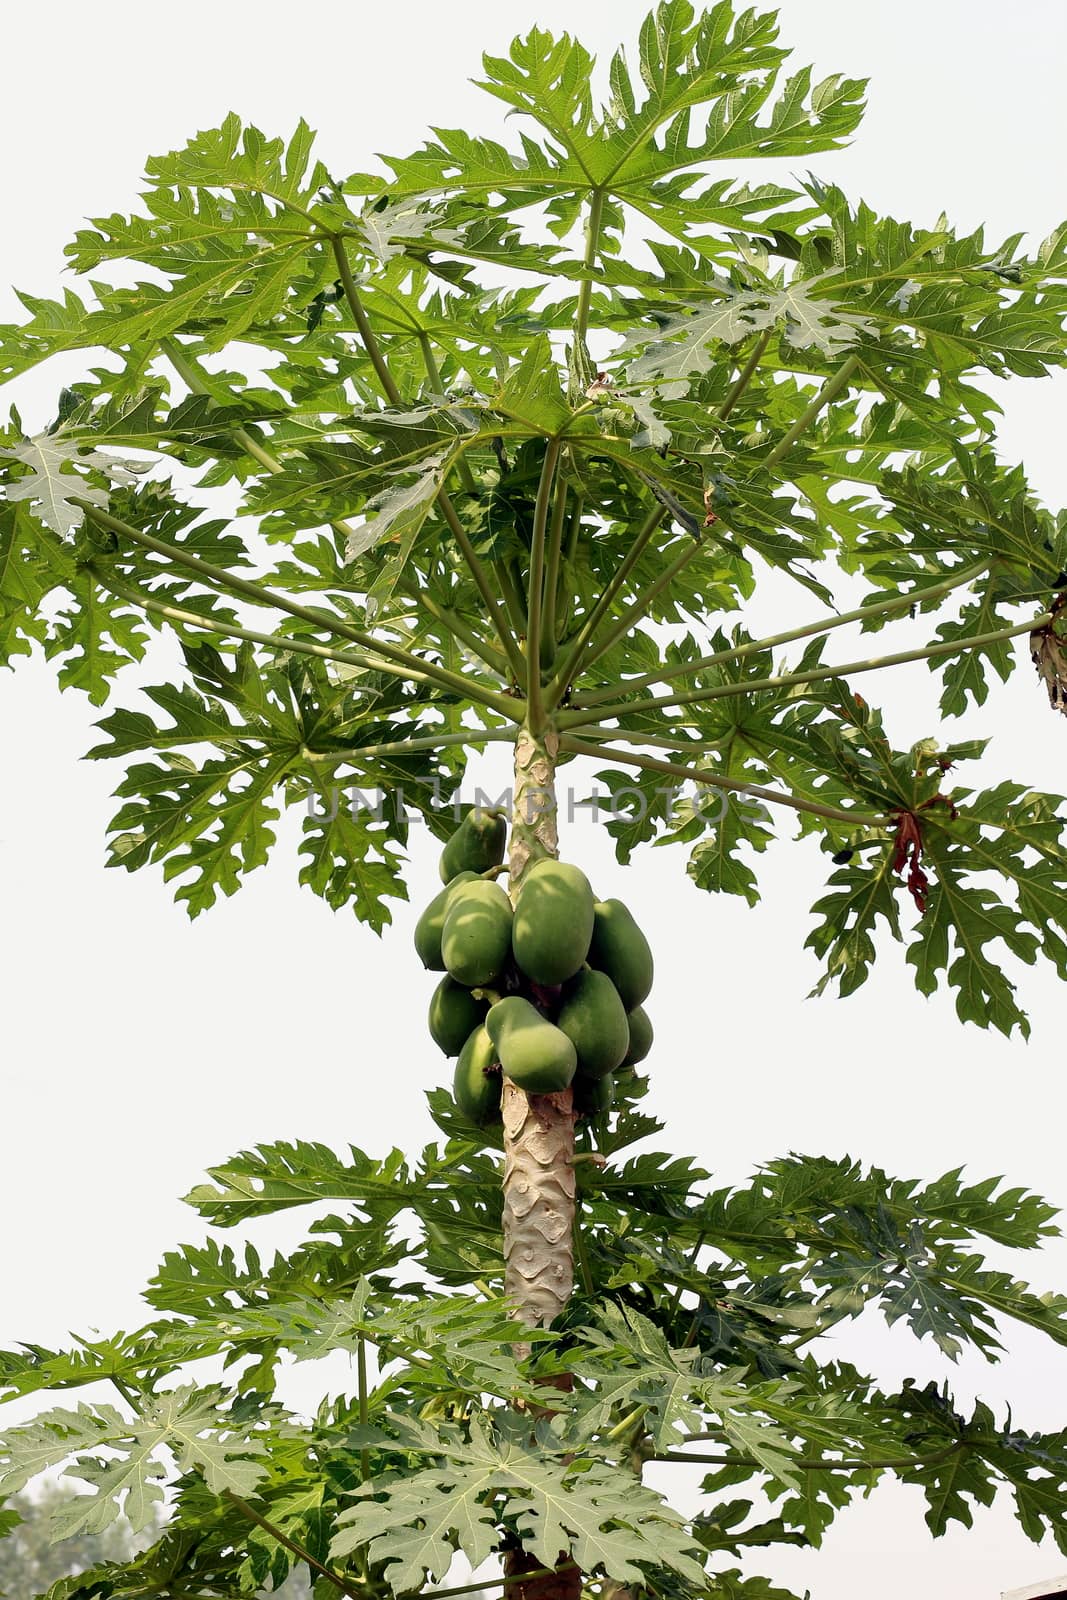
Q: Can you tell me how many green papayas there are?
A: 11